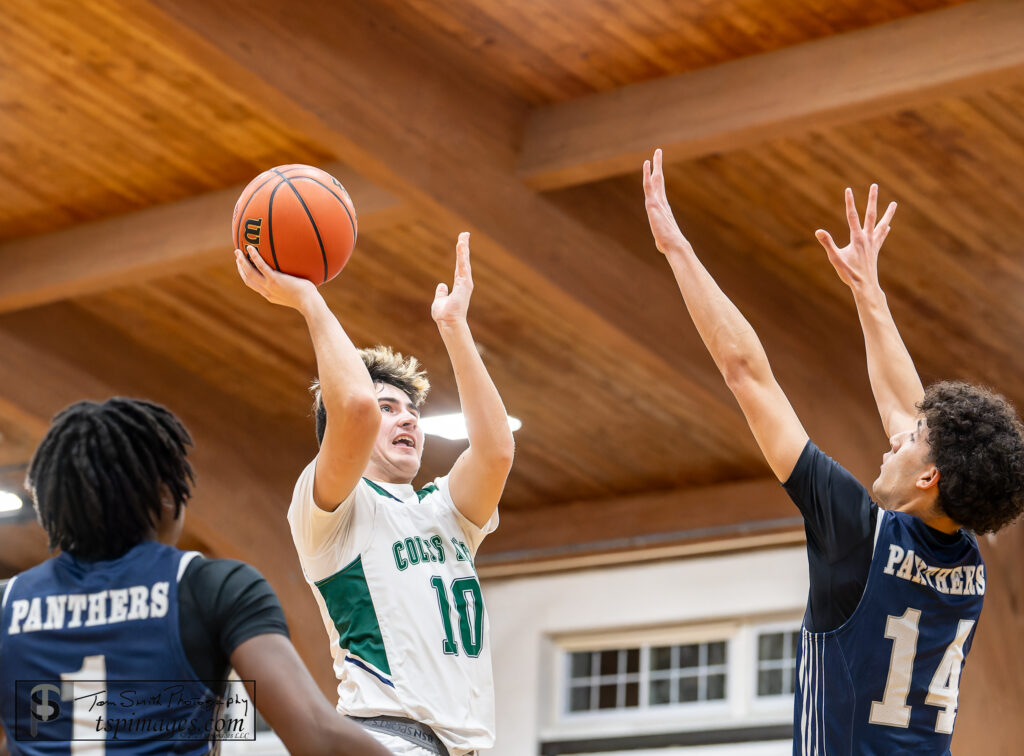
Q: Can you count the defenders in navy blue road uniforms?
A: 2